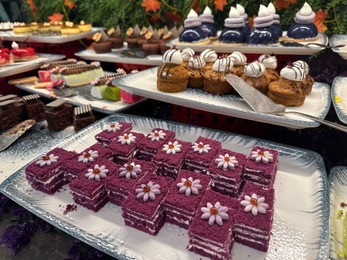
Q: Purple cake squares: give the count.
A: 15